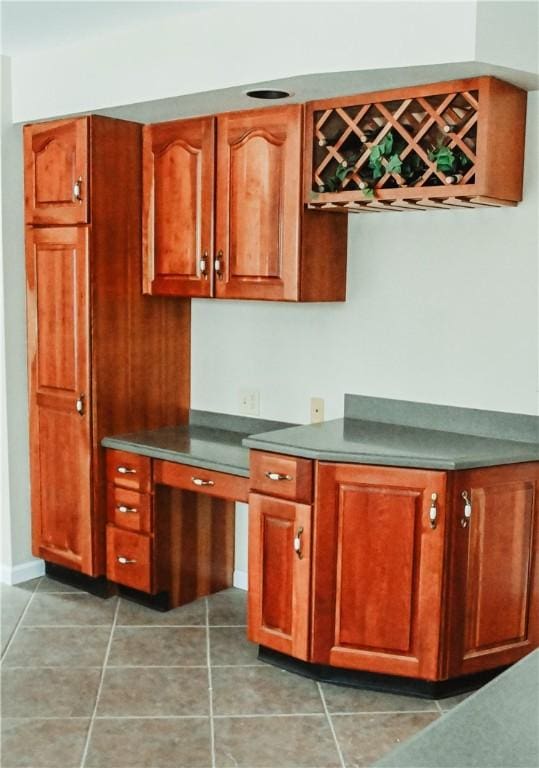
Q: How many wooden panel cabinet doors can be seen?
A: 7